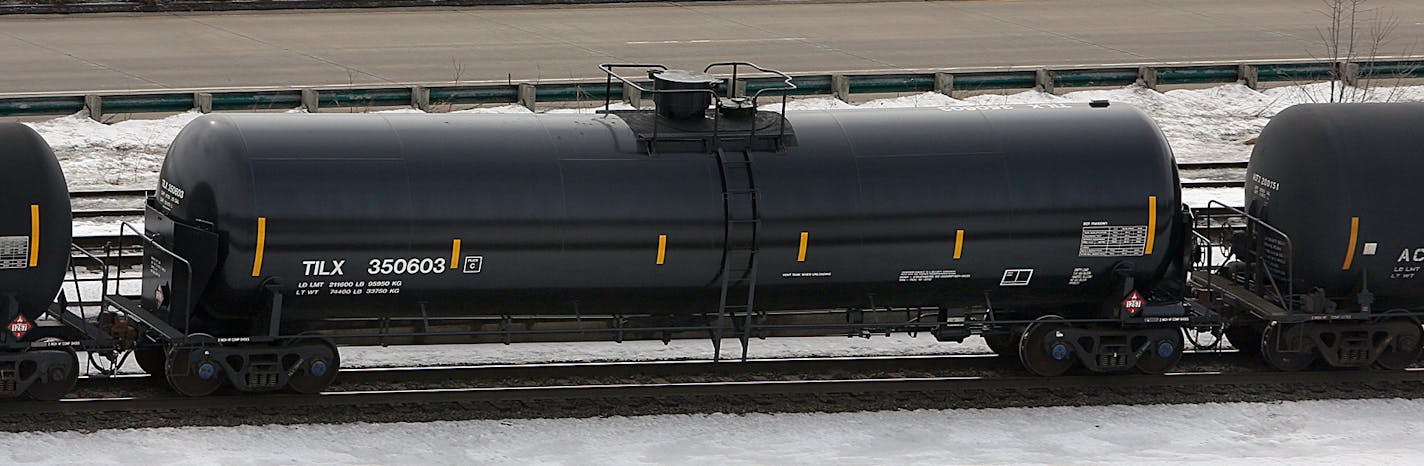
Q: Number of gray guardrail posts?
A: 13